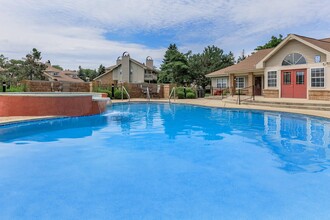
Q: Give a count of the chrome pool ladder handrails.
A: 3